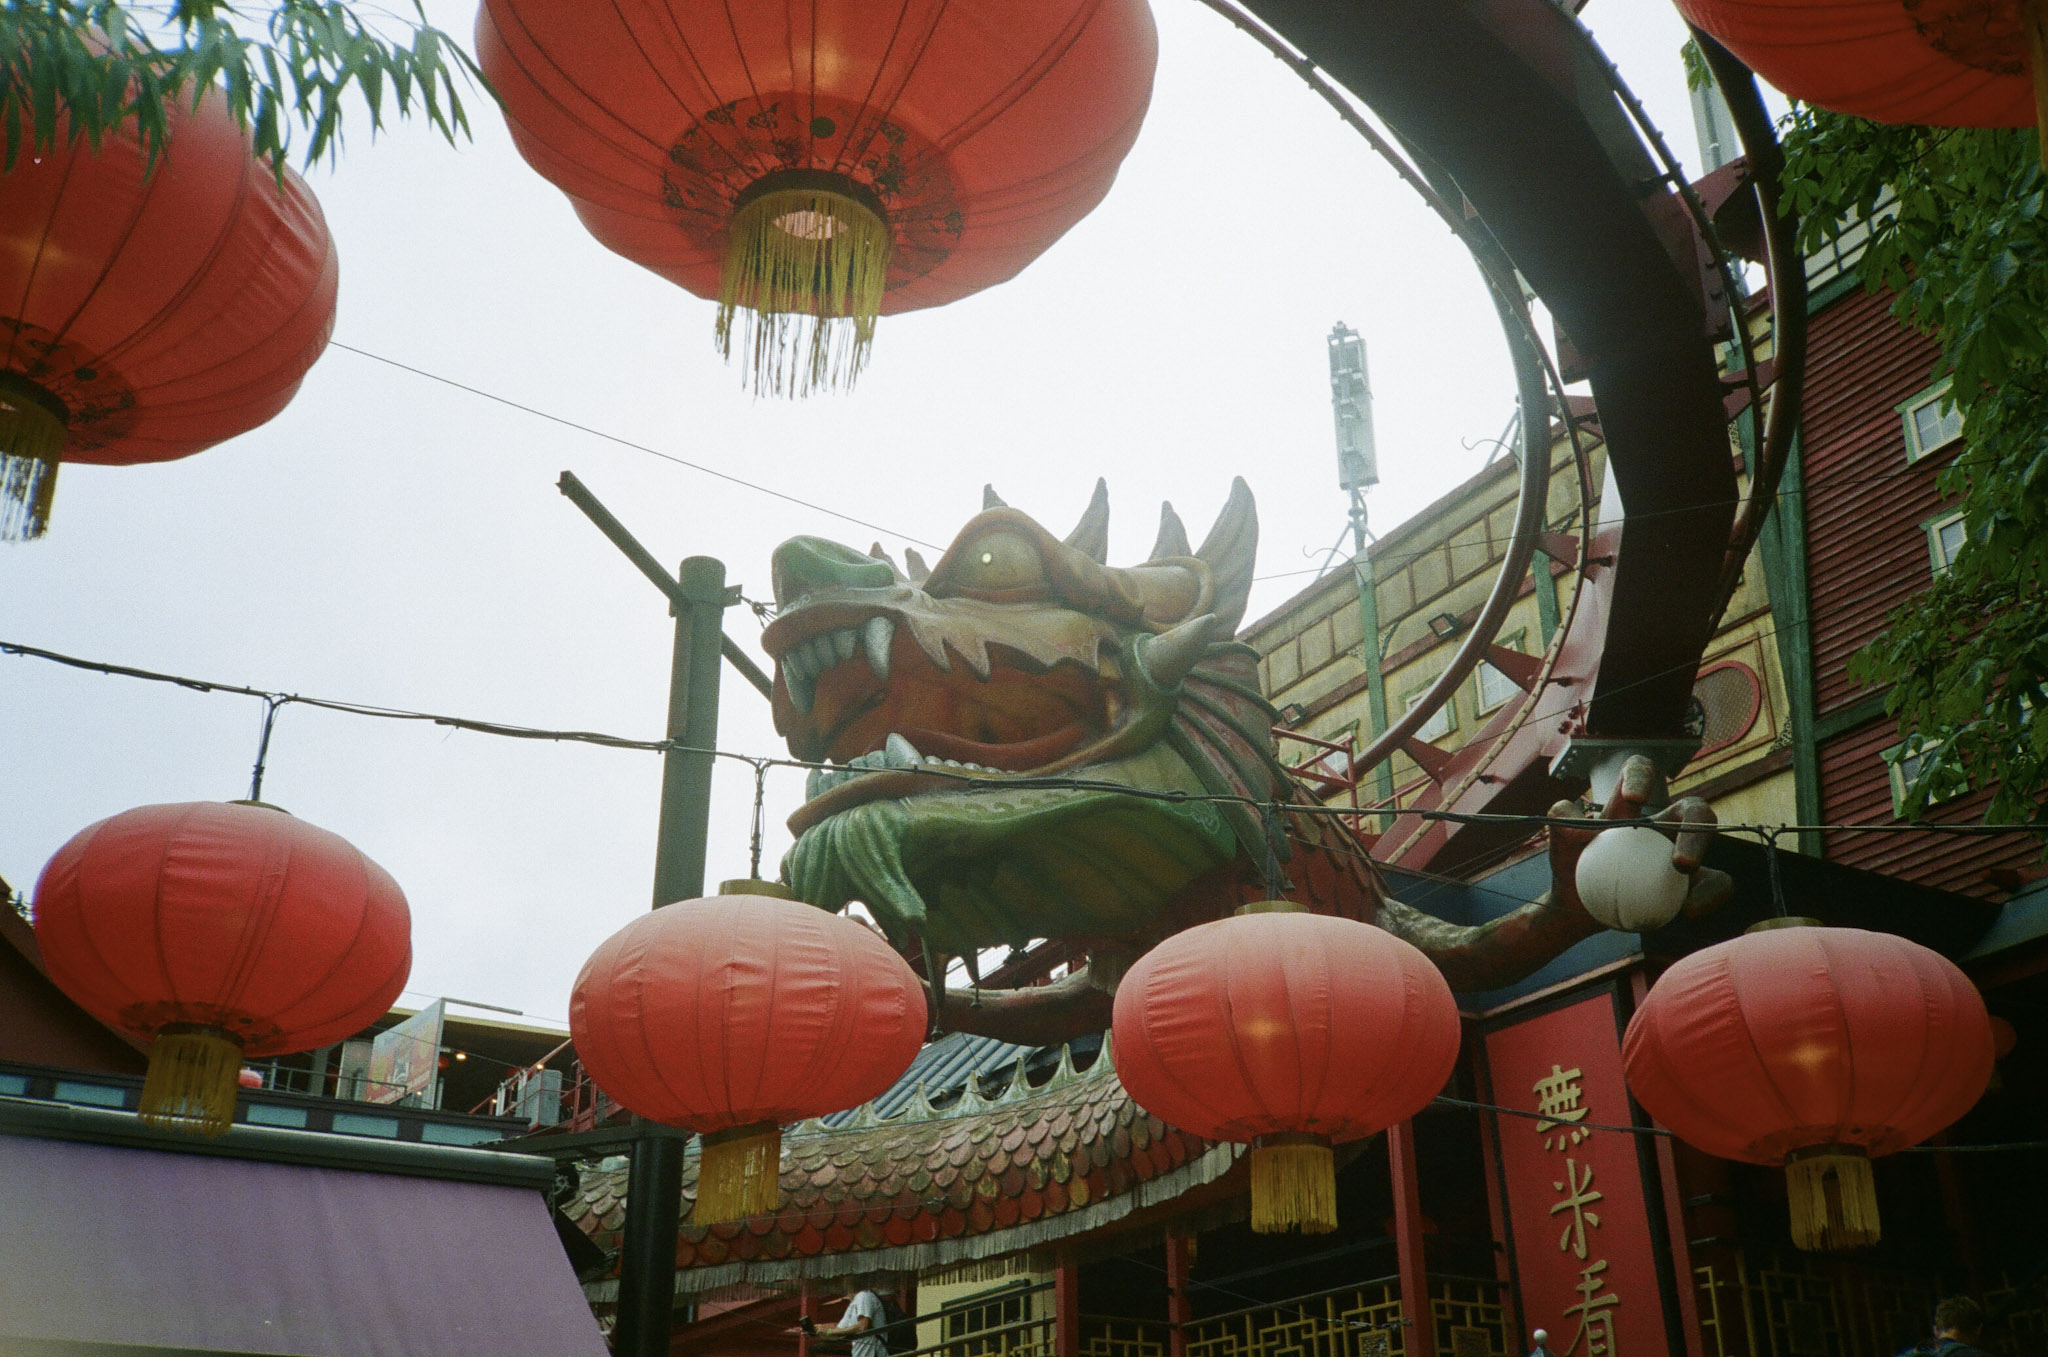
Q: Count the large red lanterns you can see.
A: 7